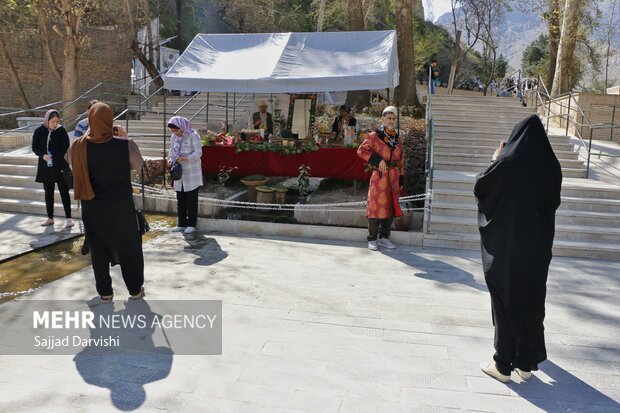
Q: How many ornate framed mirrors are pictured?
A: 1